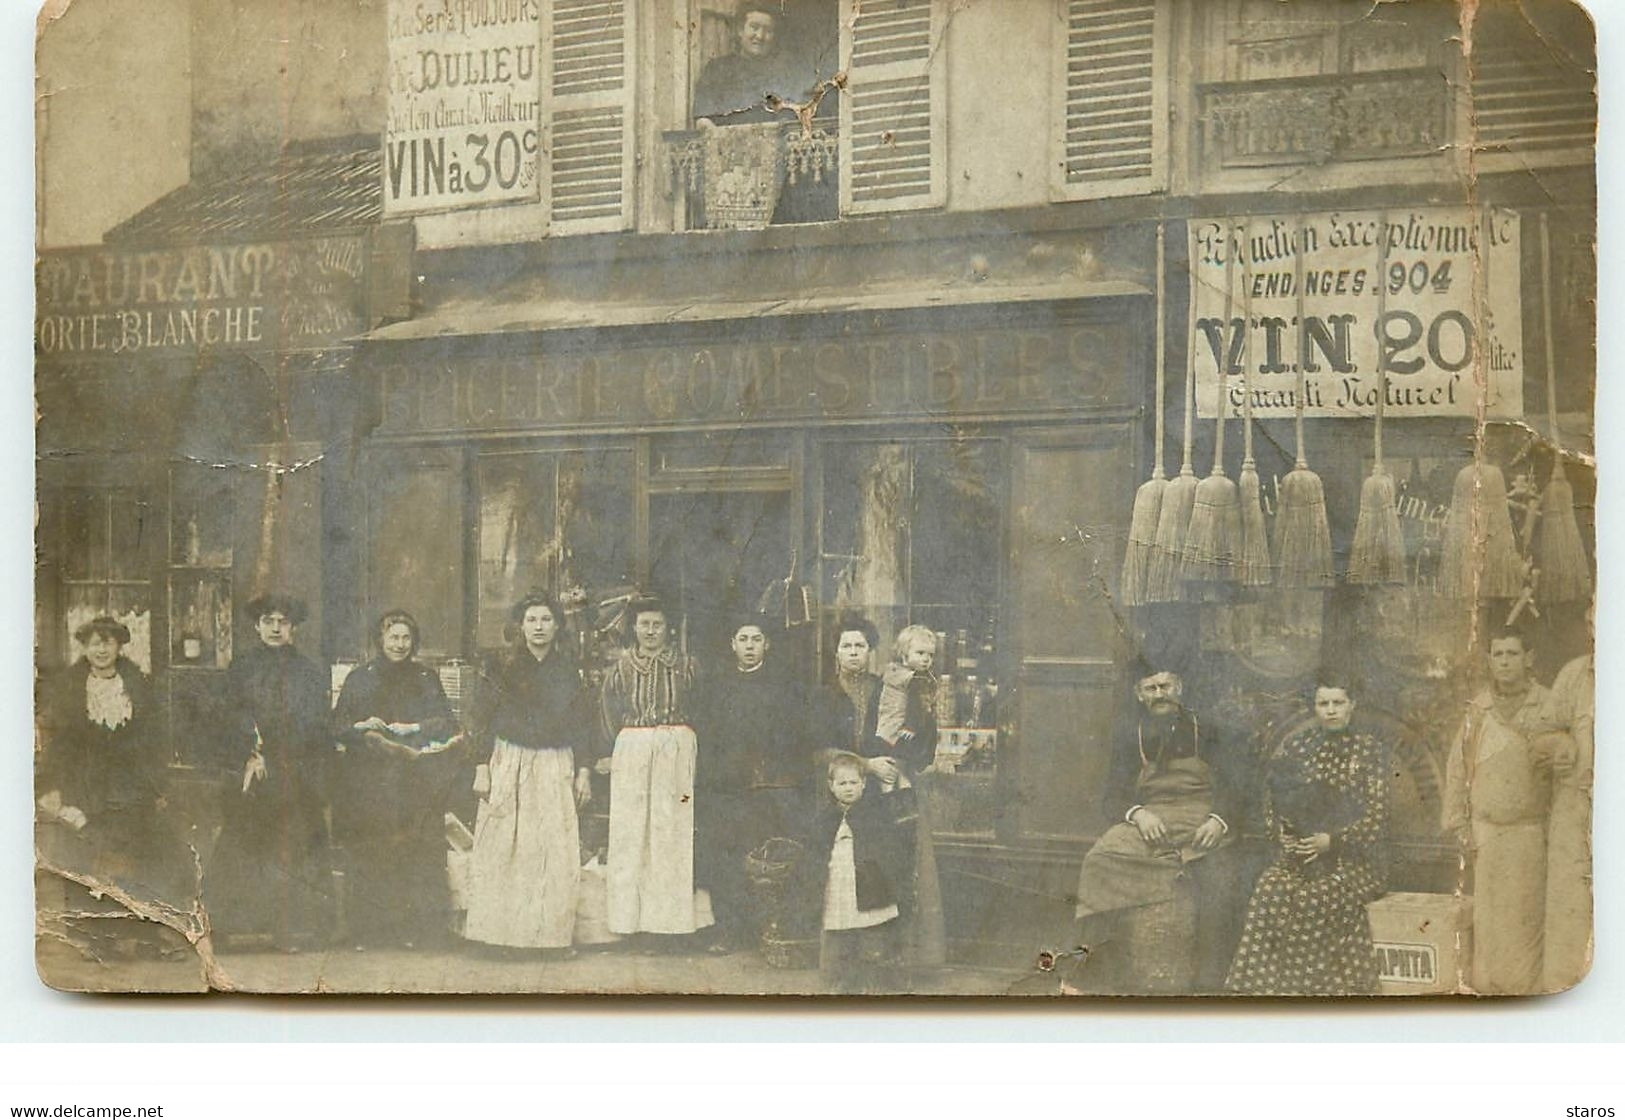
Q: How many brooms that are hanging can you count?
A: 8